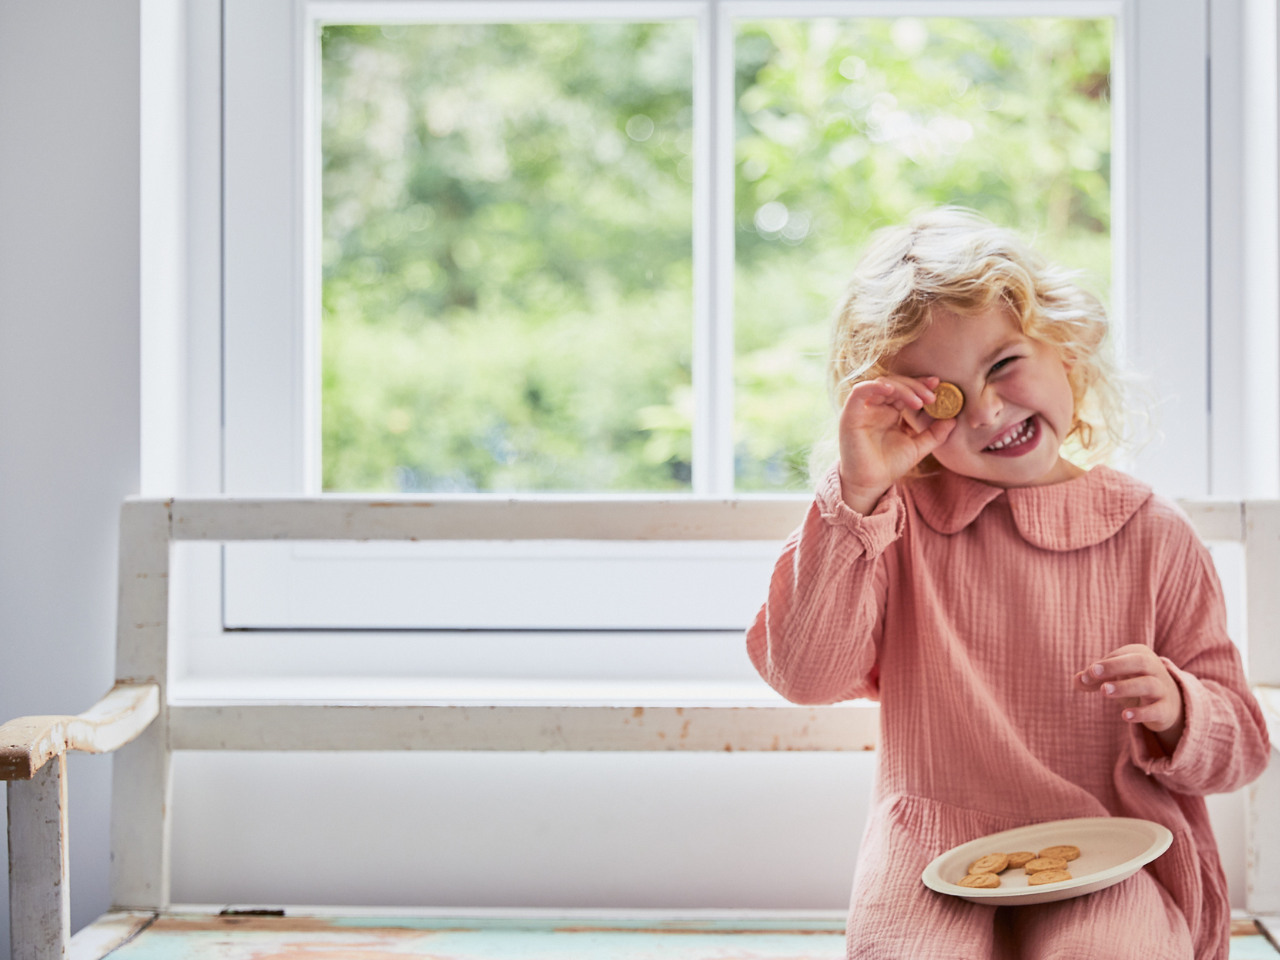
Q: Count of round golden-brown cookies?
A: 7